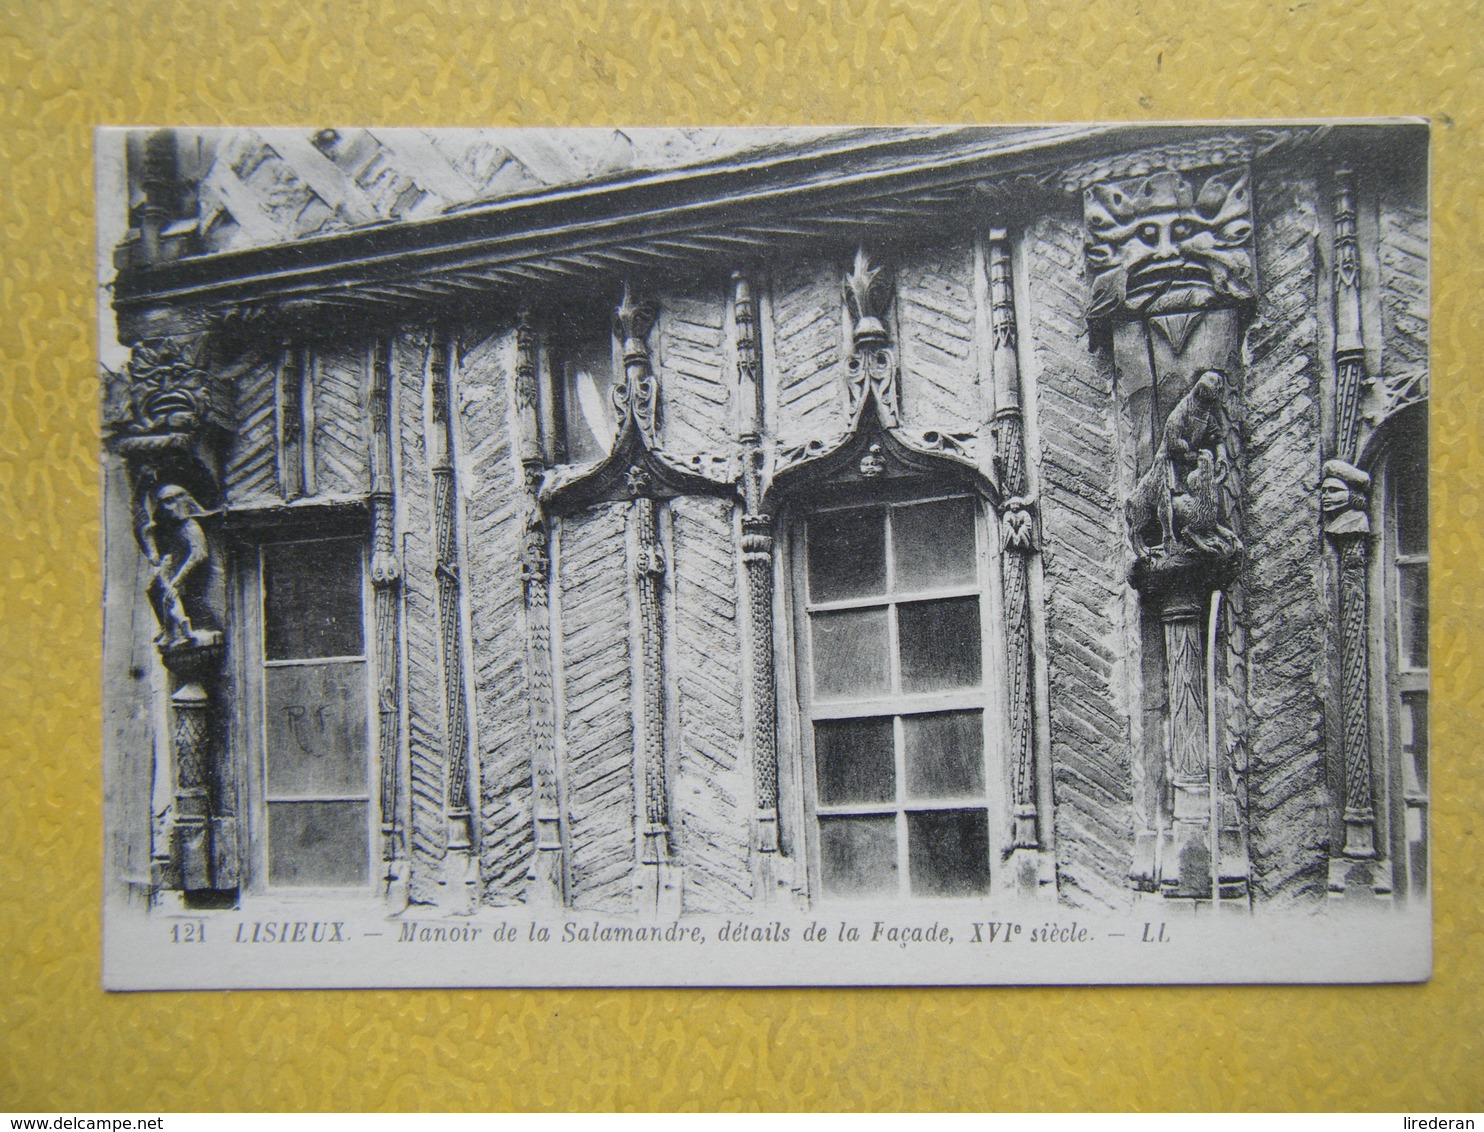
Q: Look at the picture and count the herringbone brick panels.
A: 12